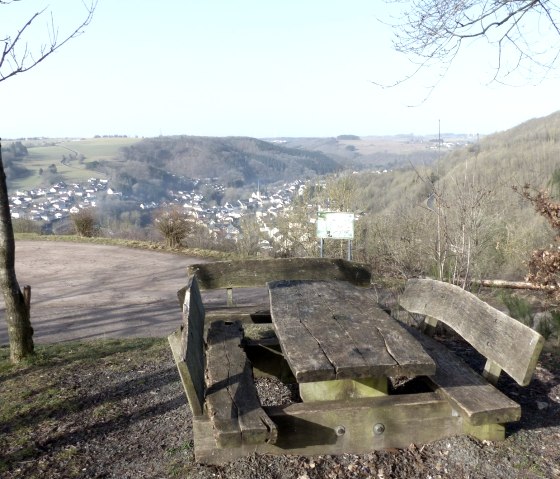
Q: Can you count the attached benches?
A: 3